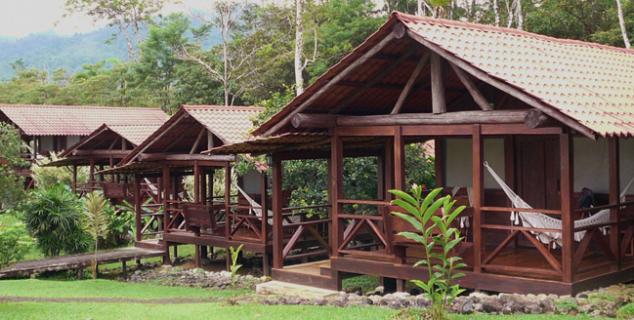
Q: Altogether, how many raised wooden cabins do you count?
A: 4